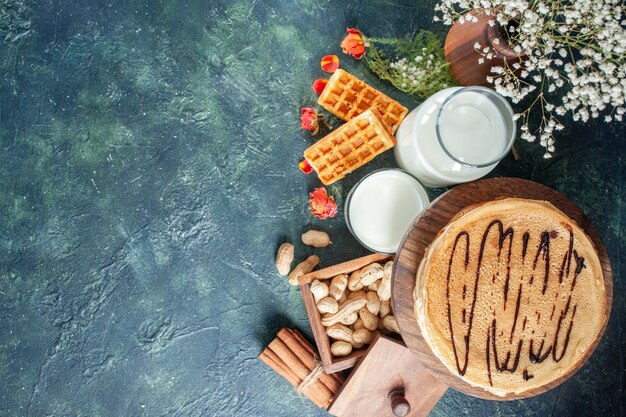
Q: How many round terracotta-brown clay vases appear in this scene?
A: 1